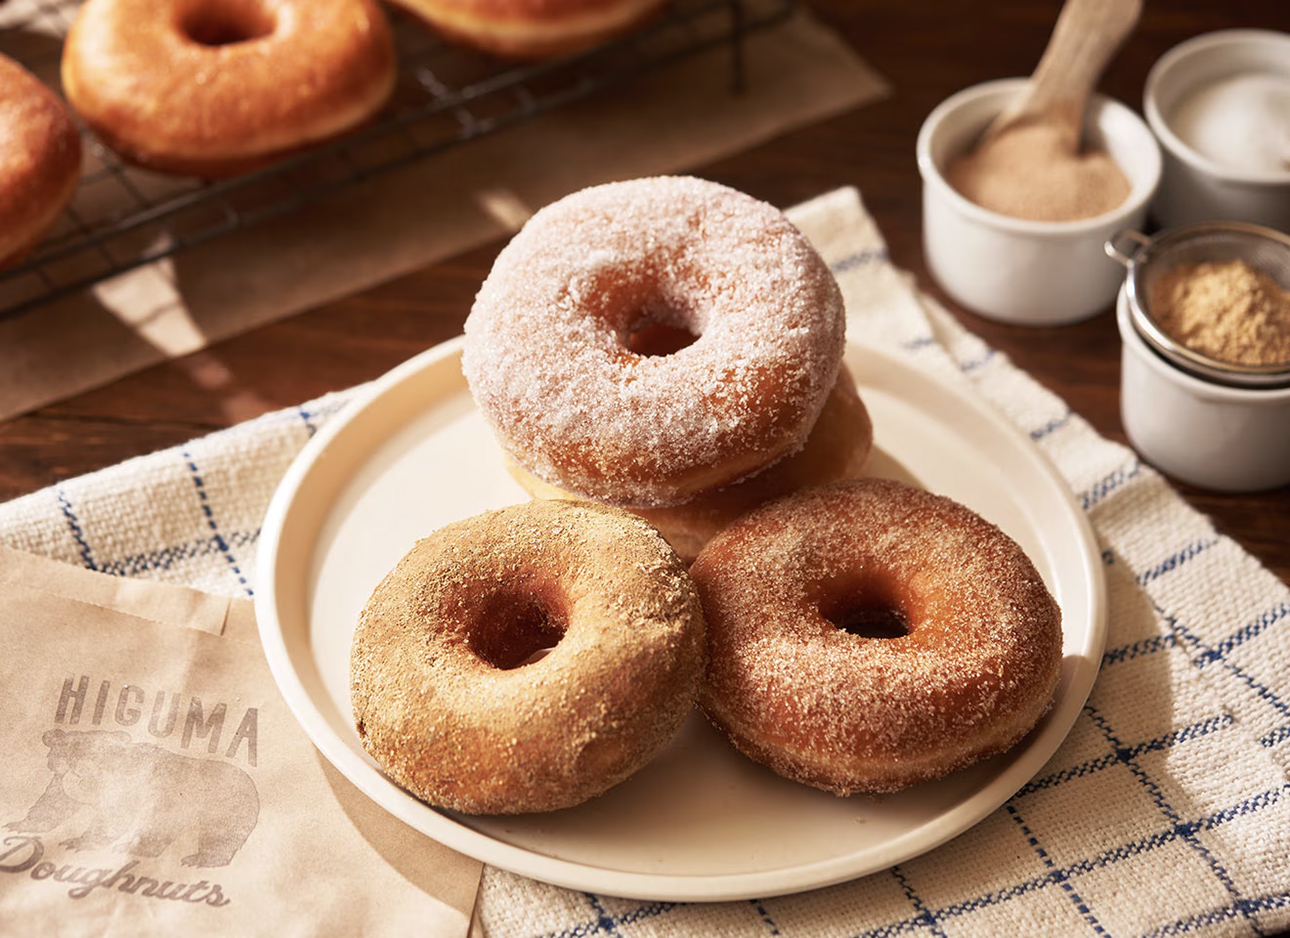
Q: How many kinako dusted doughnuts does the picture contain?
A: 1